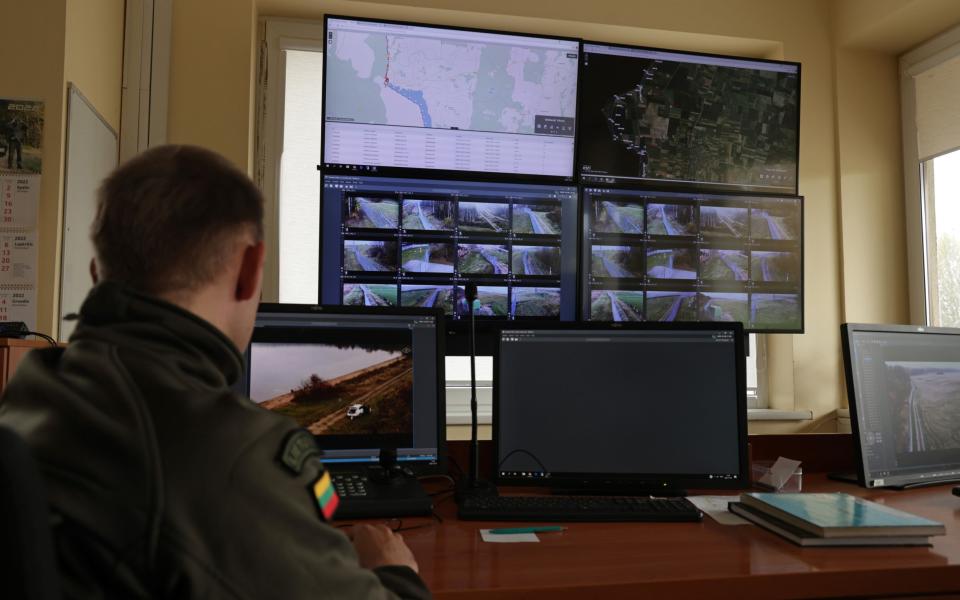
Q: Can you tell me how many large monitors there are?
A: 4